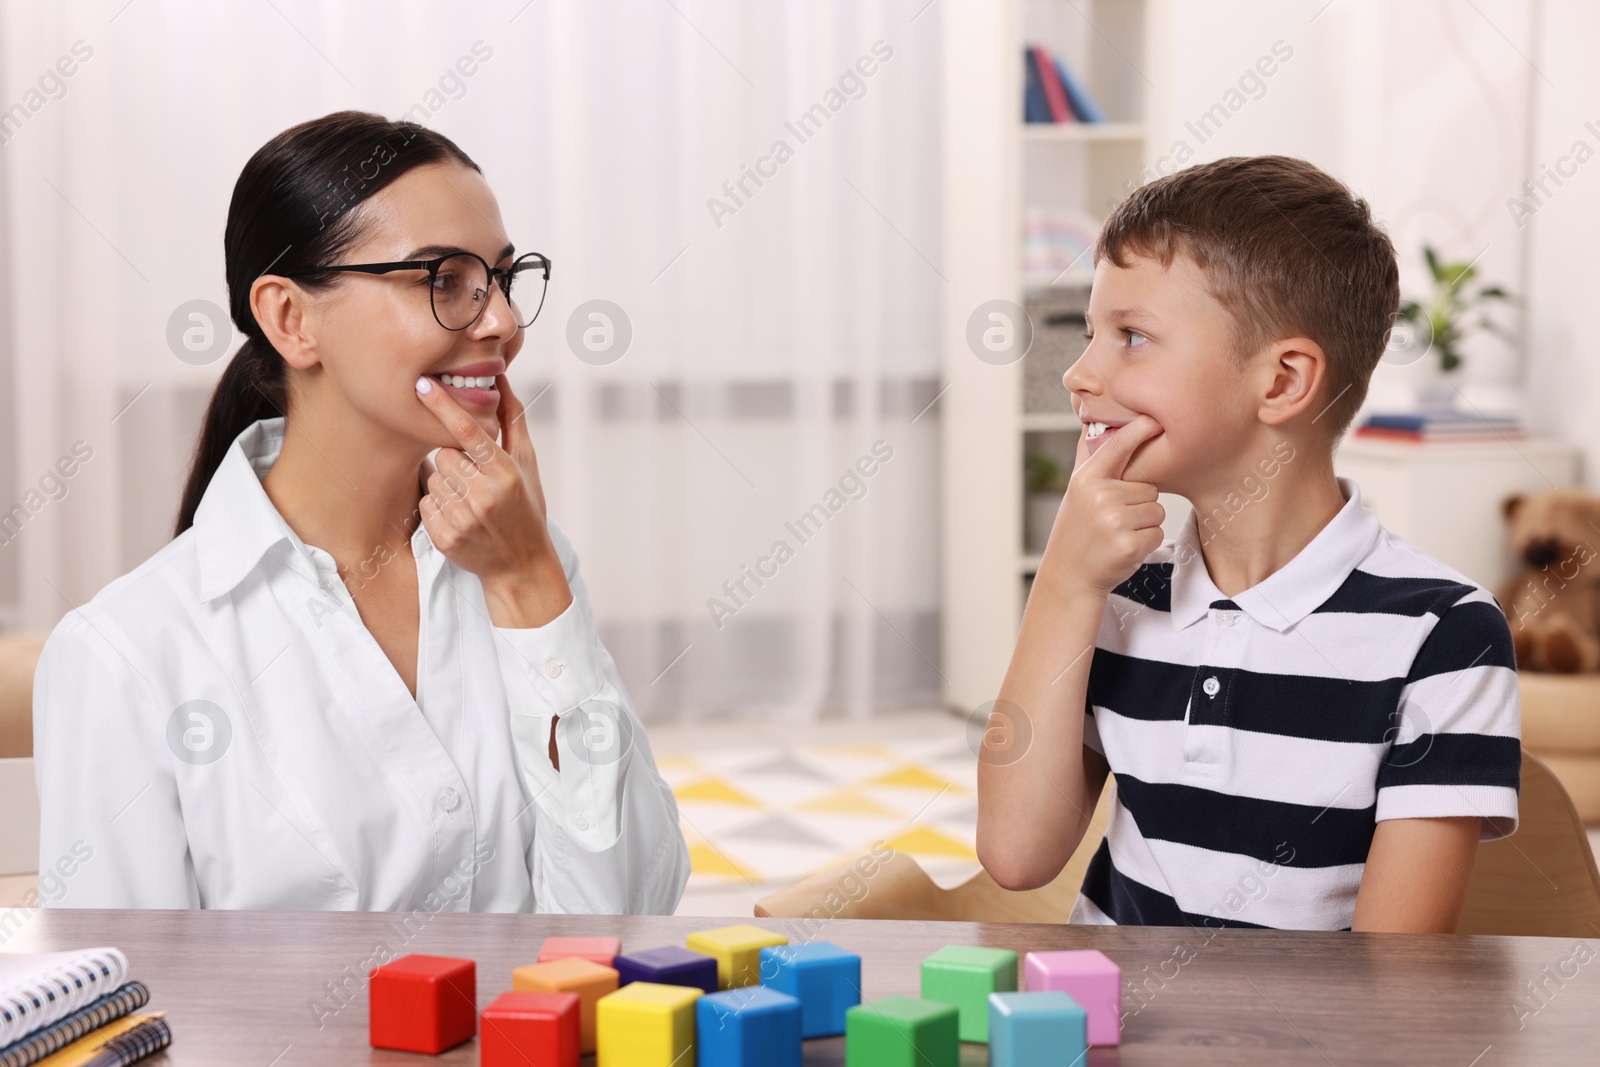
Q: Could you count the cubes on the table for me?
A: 13